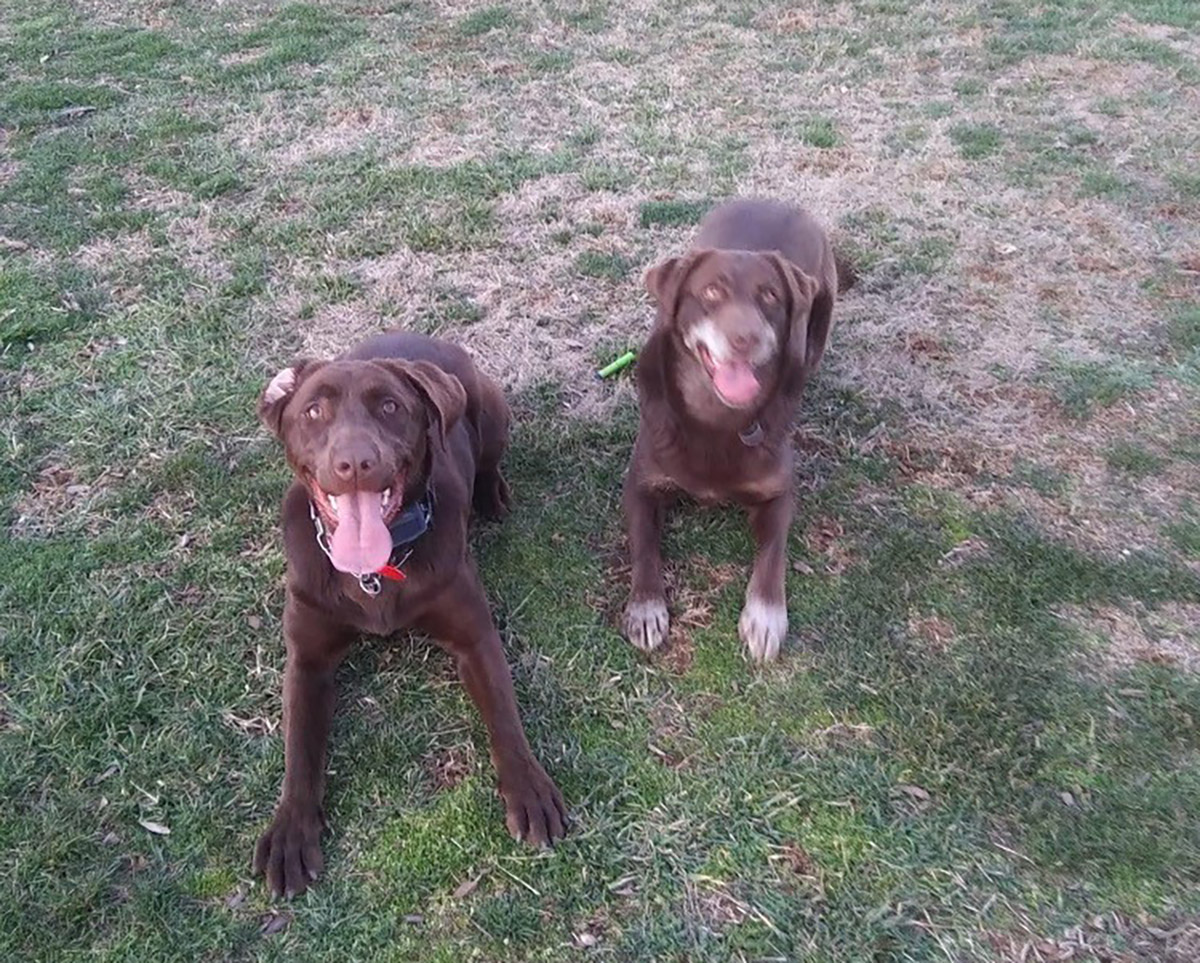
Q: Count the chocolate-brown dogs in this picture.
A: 2